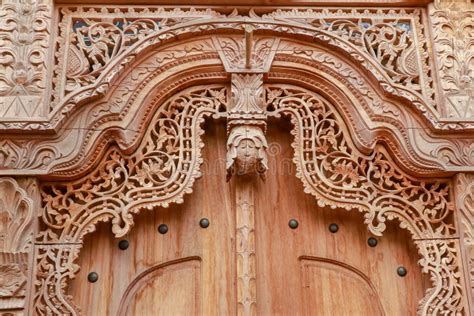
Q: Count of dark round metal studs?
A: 8